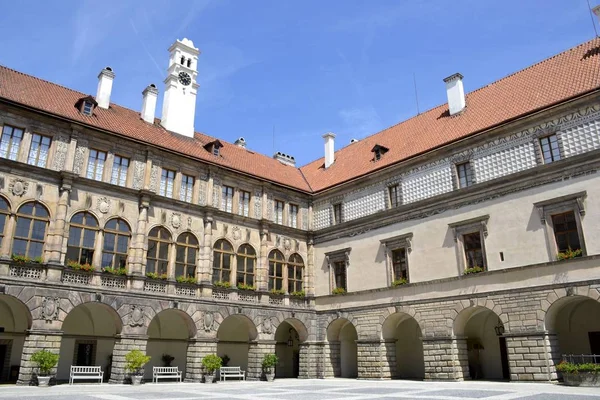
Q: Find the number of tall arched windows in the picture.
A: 10